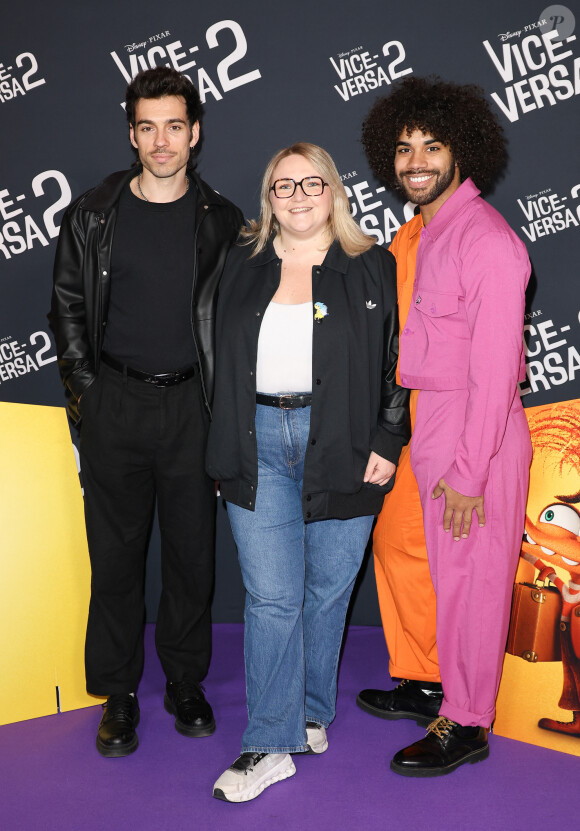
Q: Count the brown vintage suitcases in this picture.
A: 1